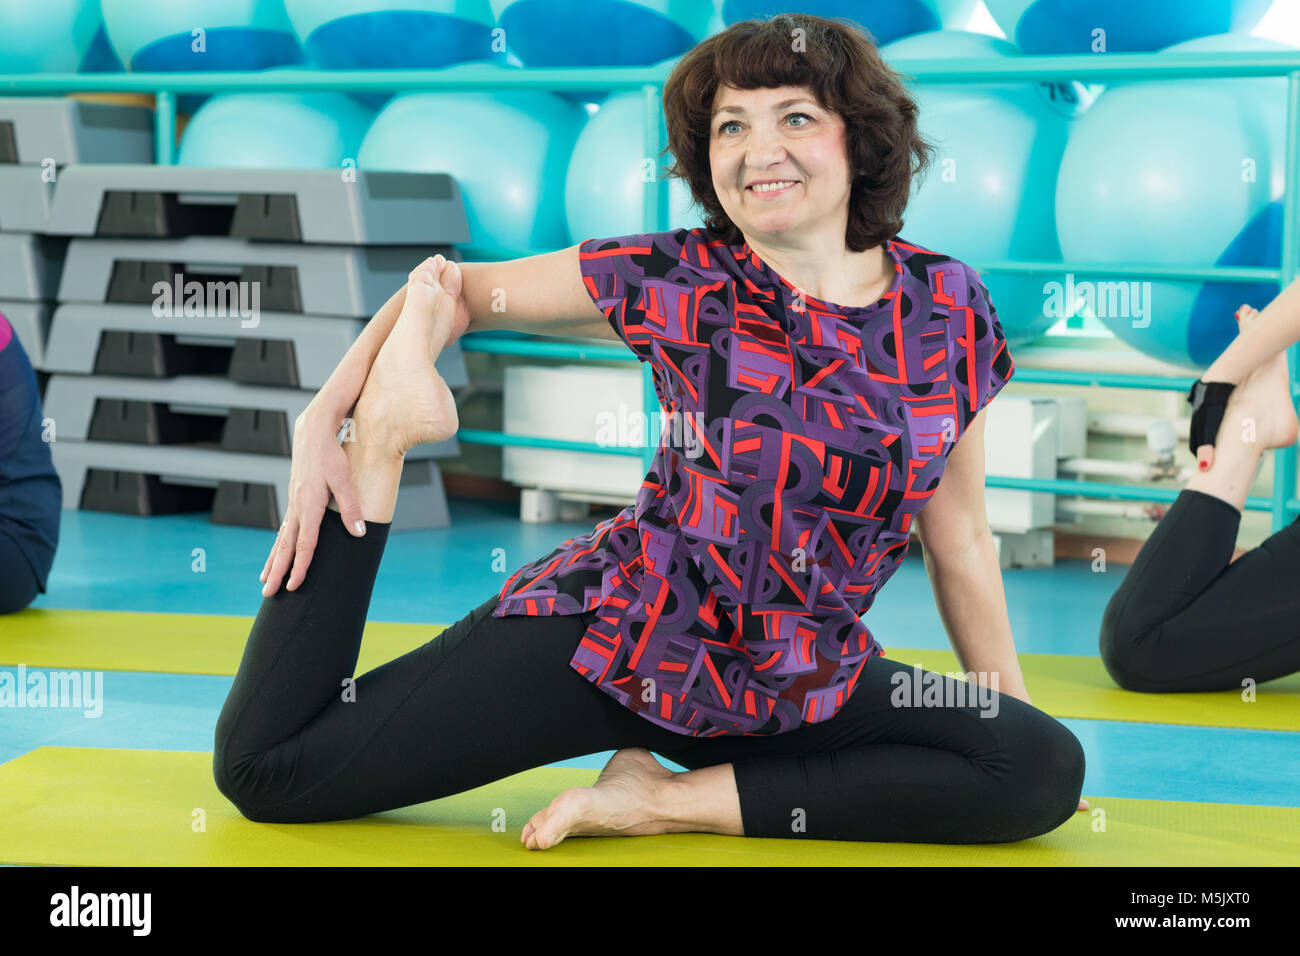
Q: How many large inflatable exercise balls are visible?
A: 11